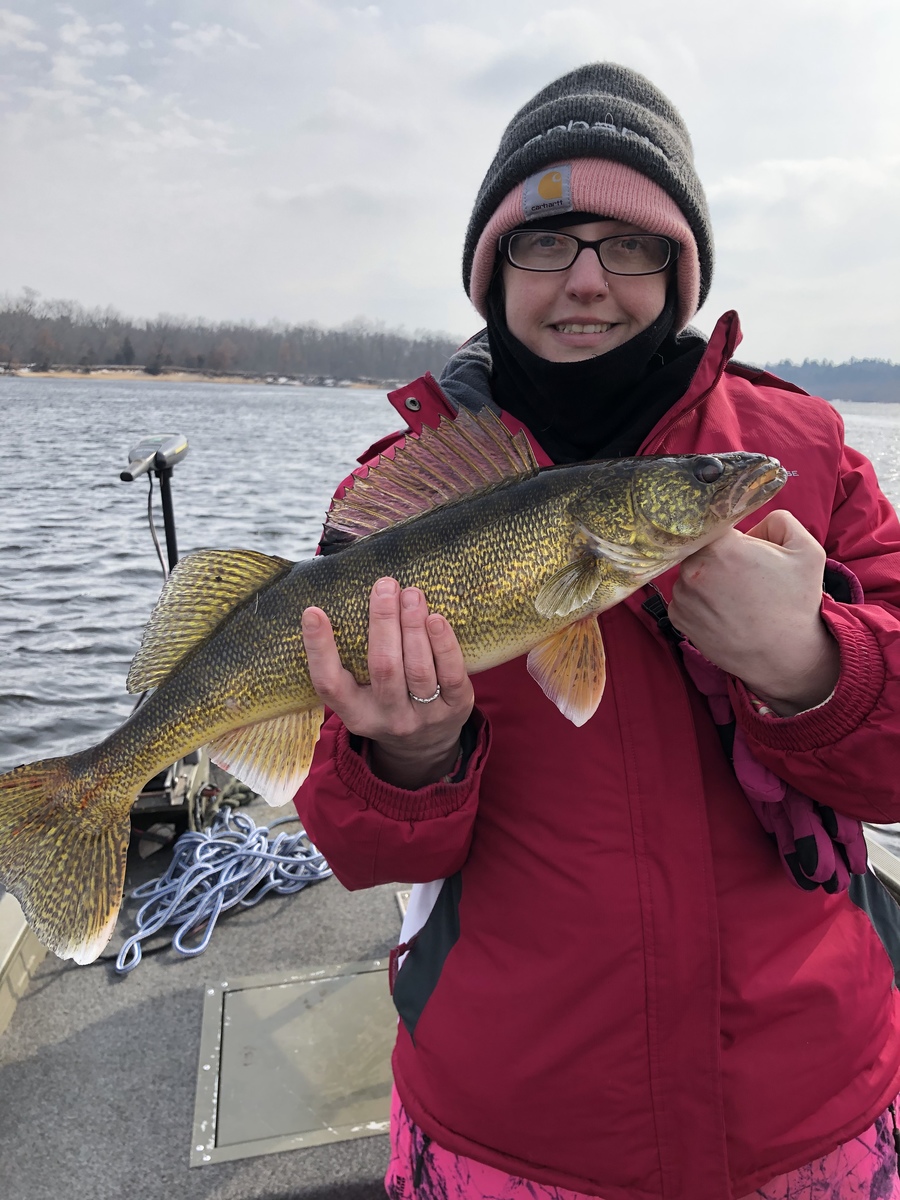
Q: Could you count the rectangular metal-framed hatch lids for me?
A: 1